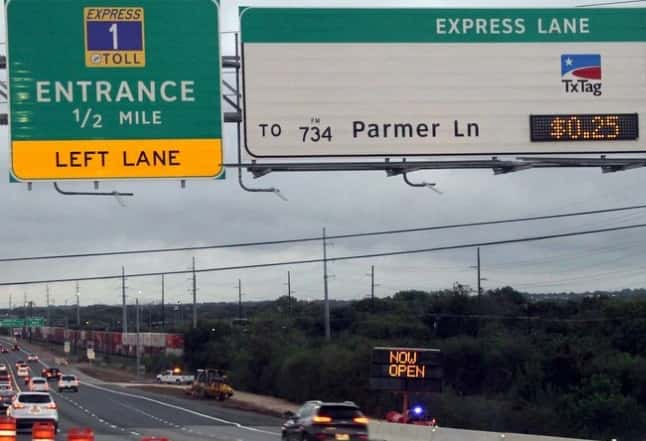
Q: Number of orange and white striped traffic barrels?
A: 4